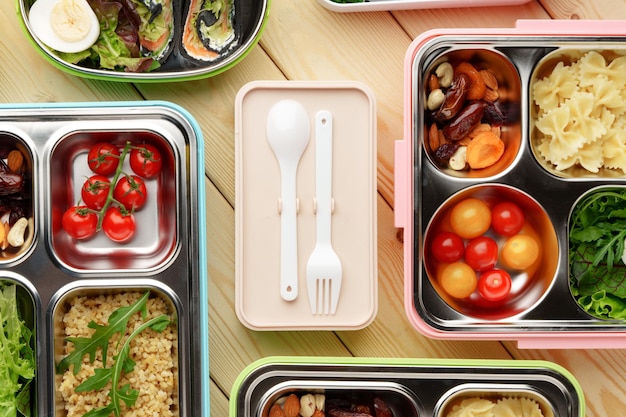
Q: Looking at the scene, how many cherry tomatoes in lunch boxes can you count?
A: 13